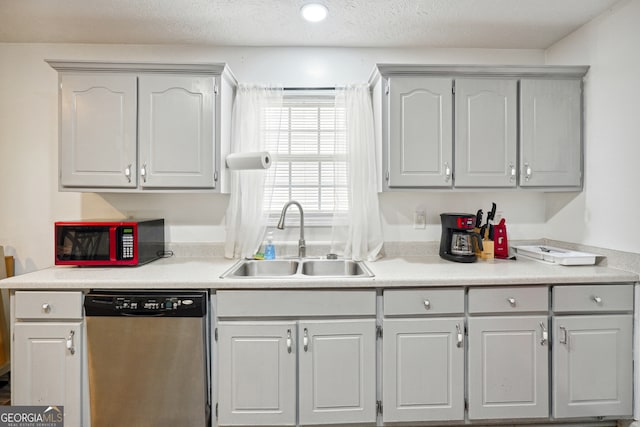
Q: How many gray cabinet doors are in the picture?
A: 11